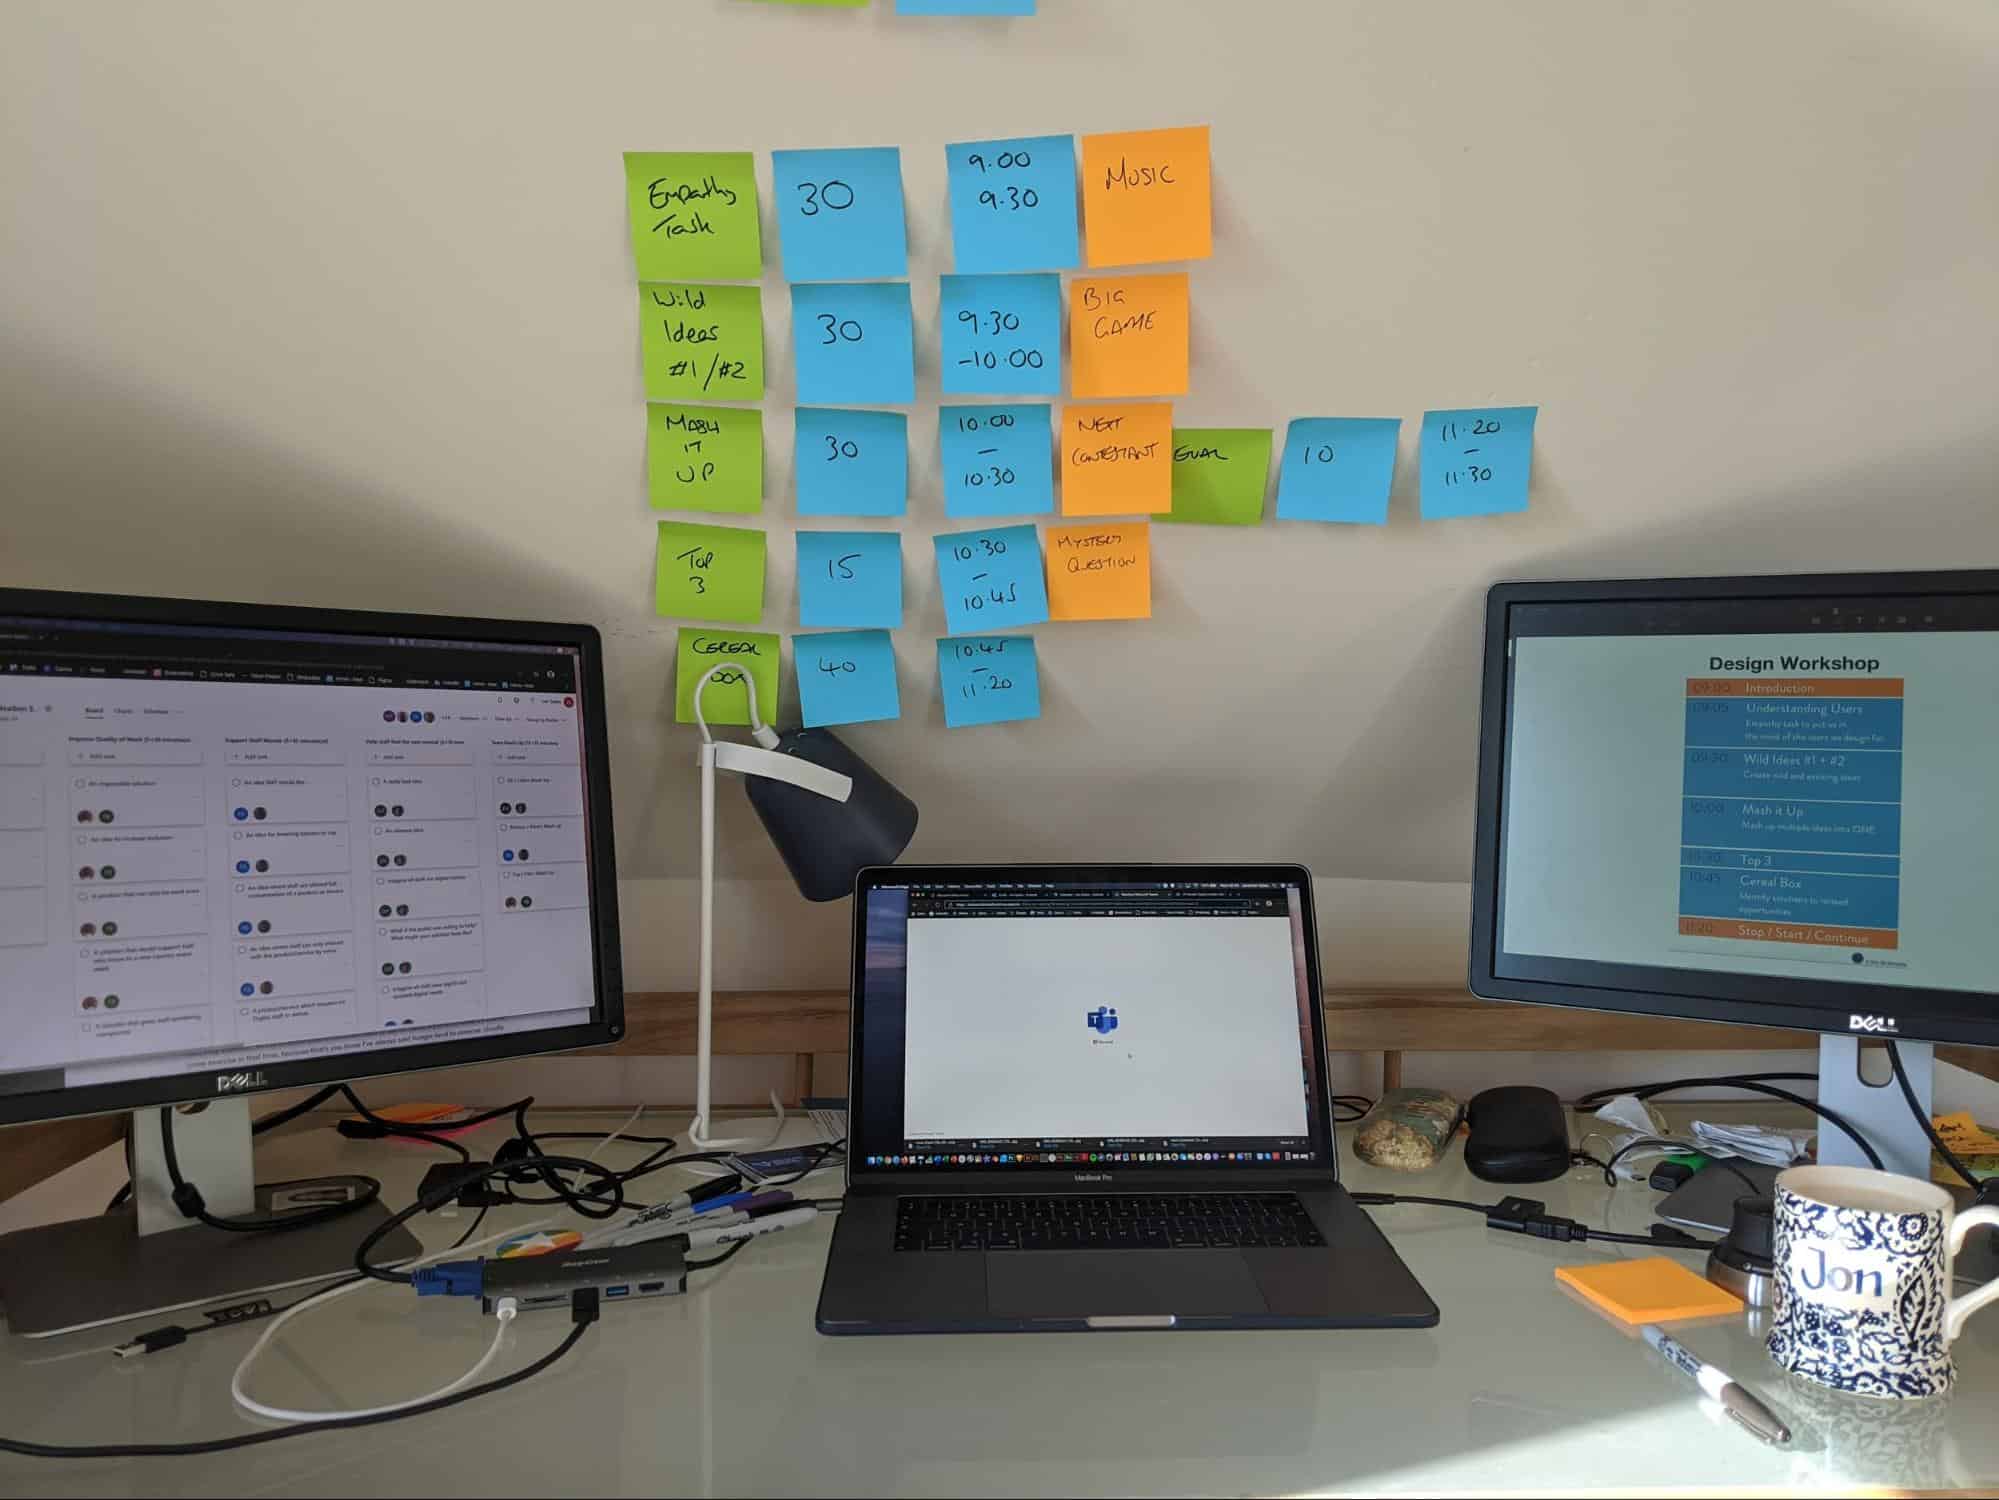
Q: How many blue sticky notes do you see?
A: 13